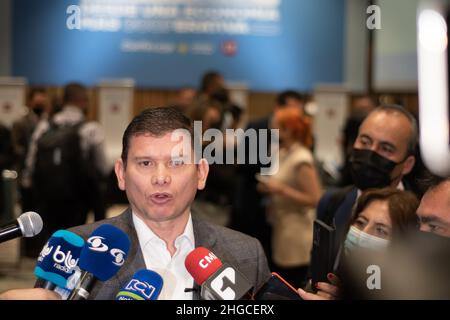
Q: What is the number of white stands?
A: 4